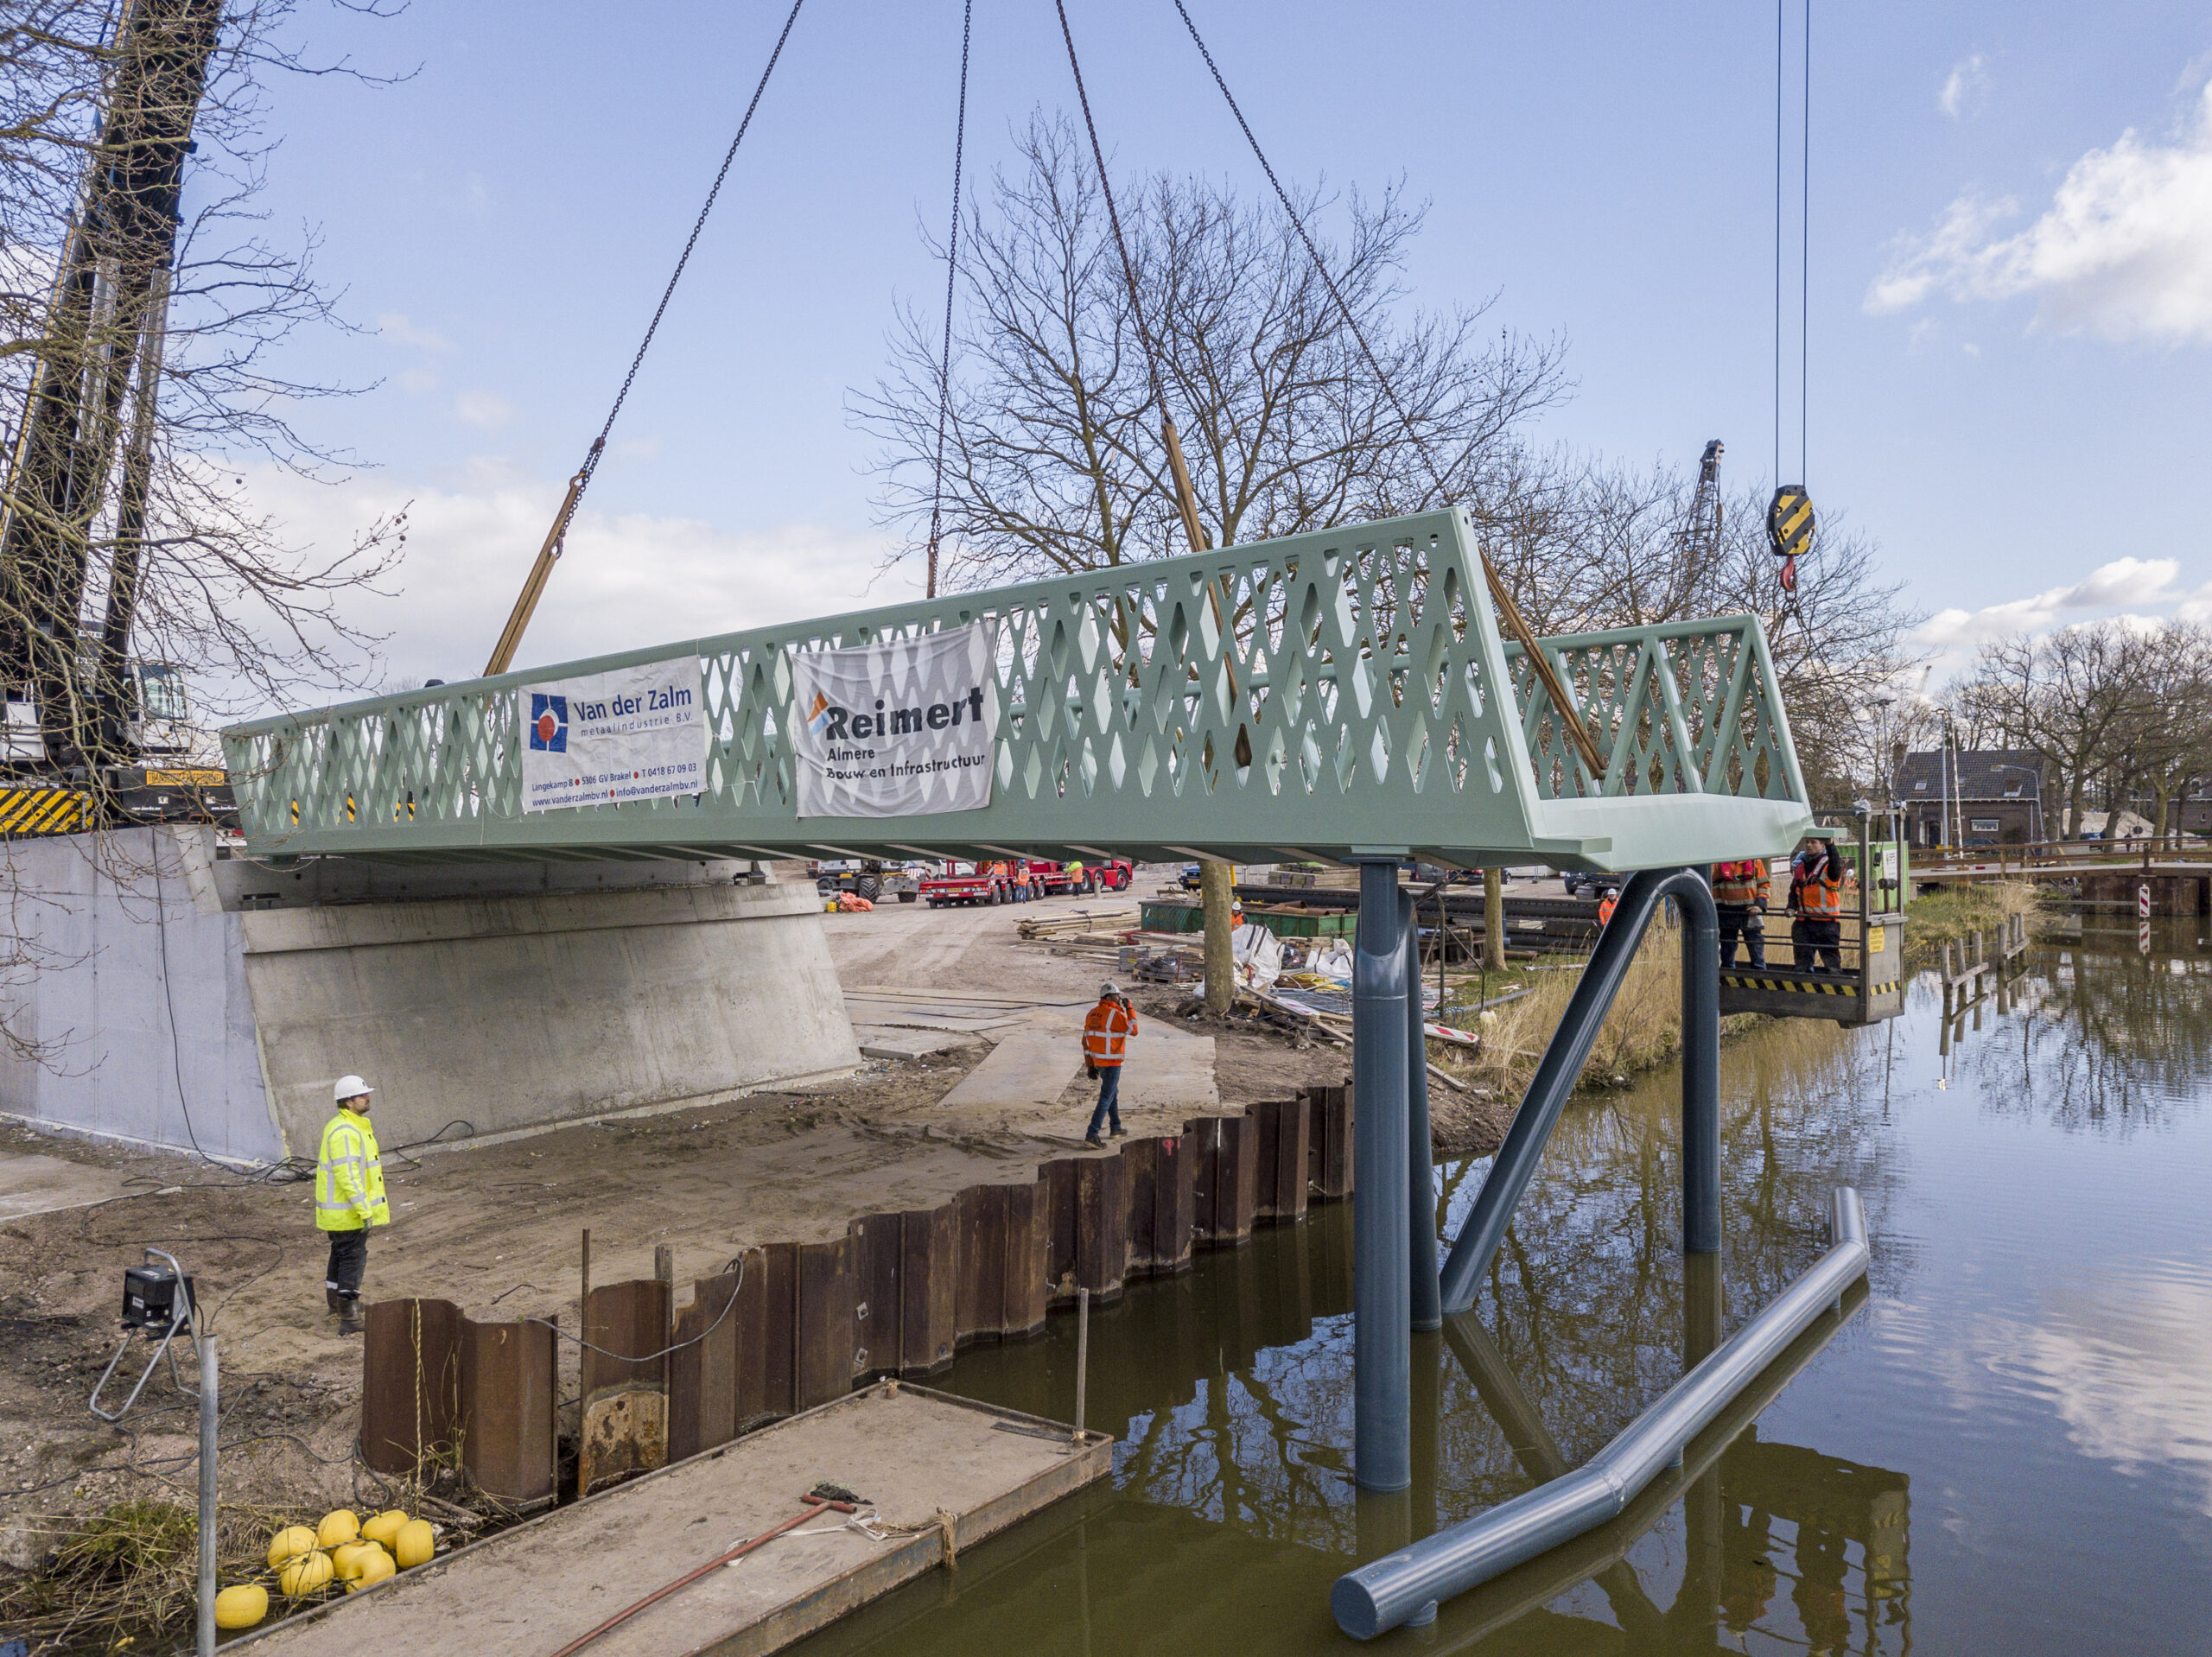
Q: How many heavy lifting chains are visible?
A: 4